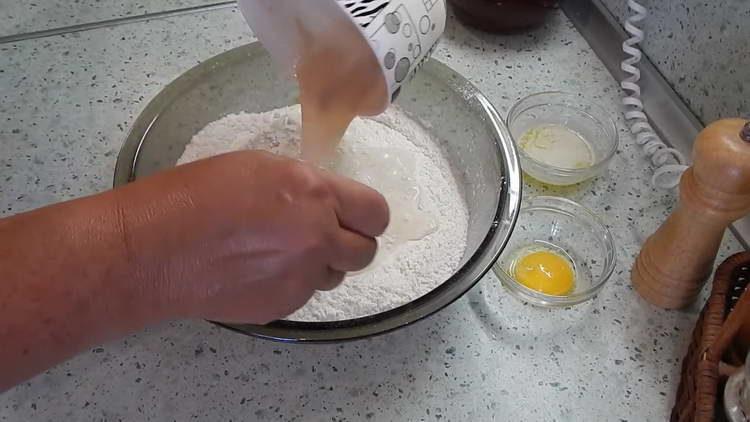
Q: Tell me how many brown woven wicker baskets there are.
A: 1